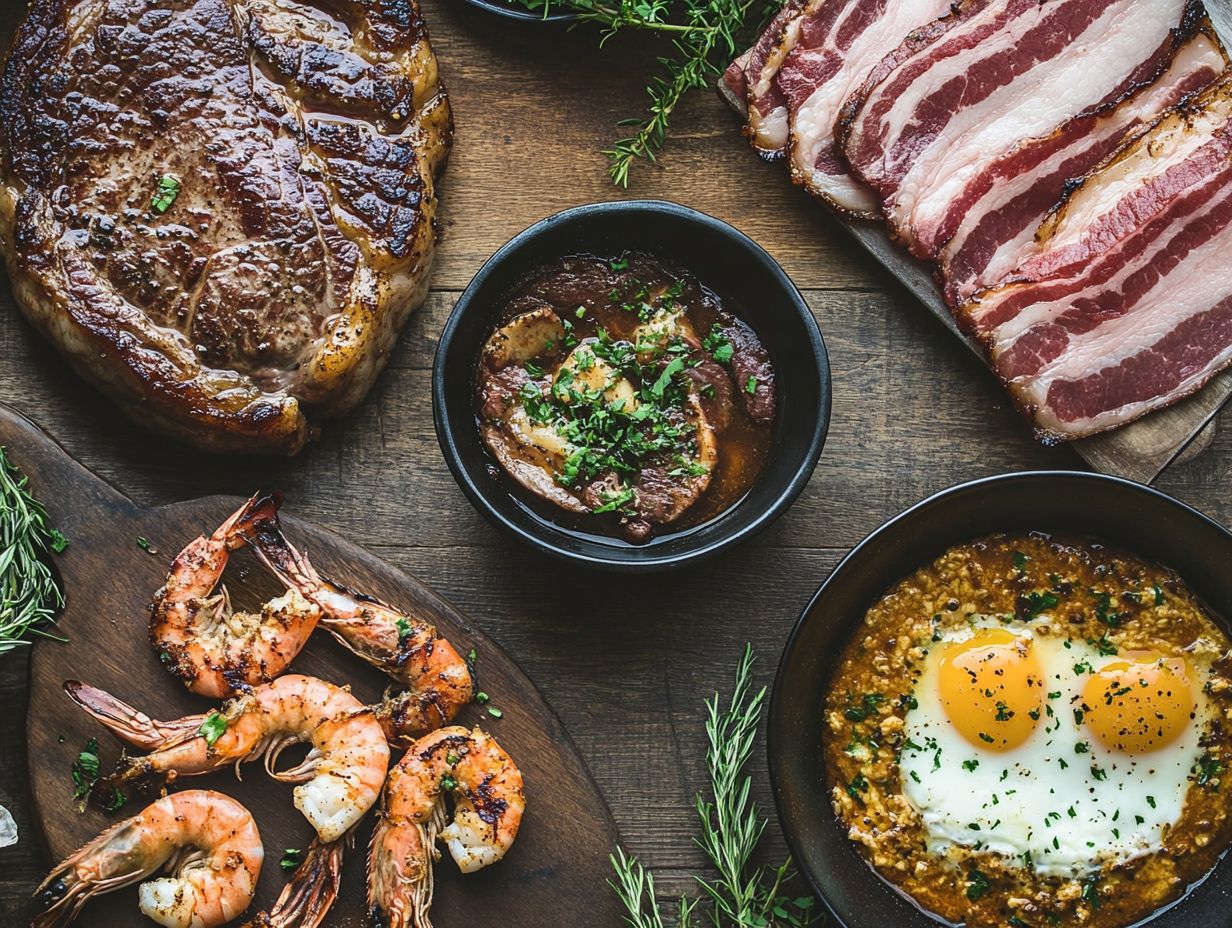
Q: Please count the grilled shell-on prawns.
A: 5